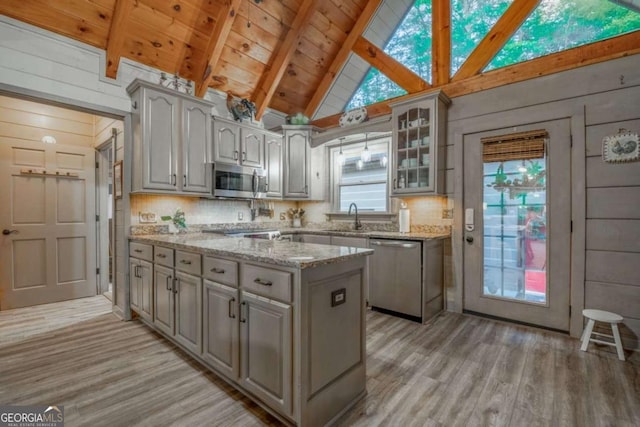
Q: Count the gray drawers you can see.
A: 5